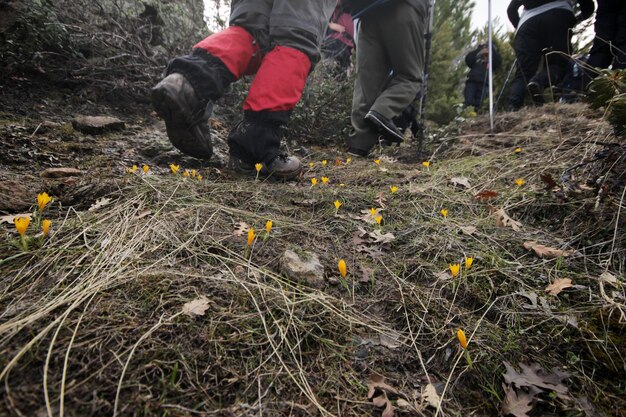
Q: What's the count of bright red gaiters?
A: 2